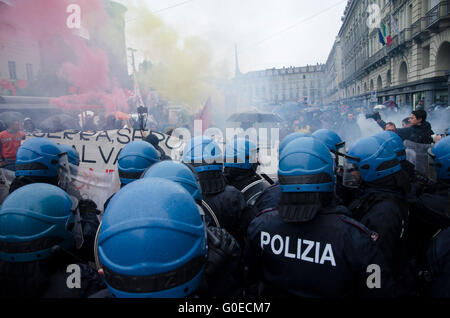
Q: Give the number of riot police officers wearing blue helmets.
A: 14